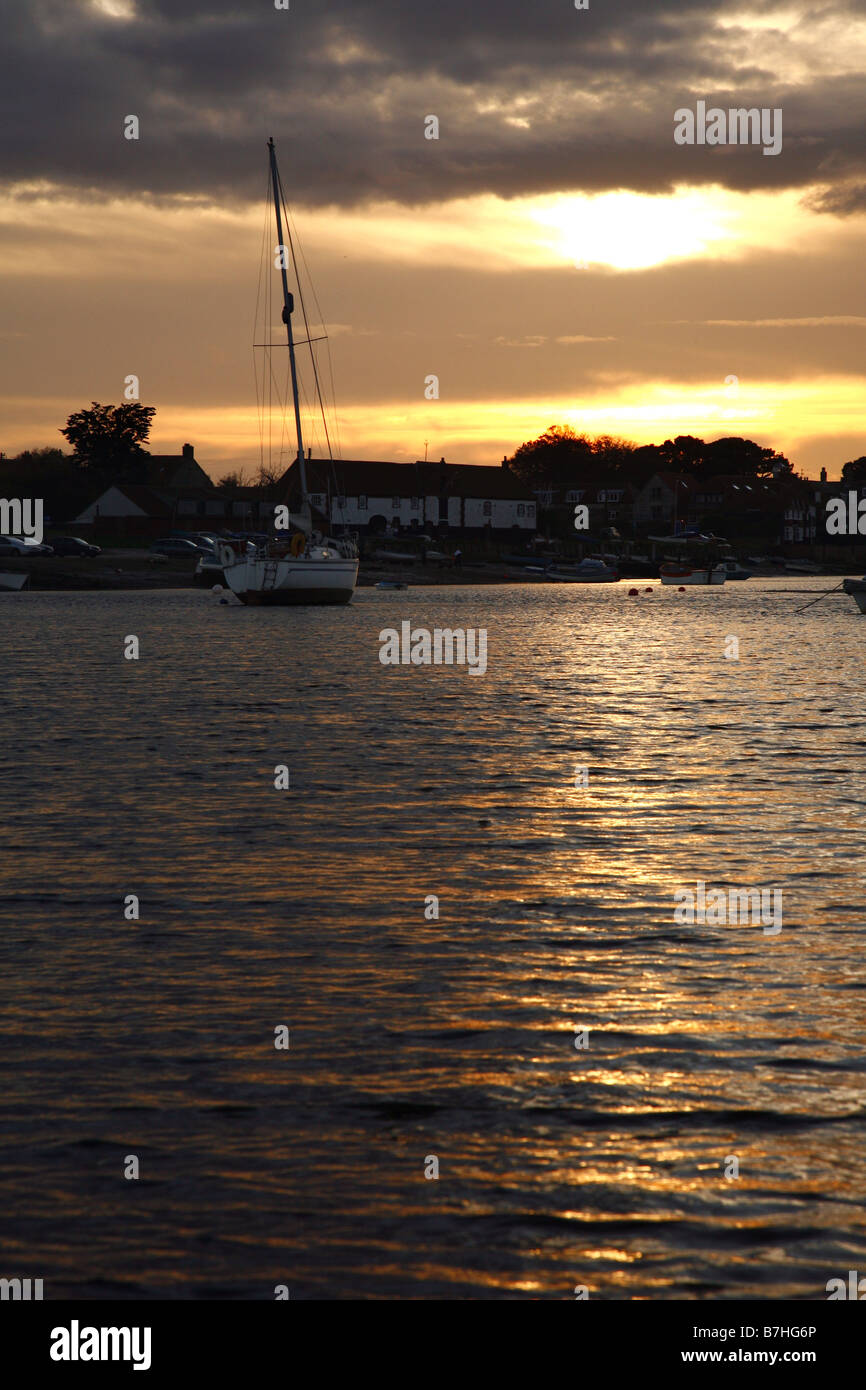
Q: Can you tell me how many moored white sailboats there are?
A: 1